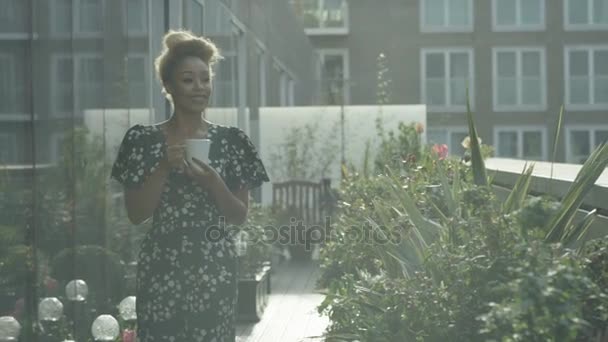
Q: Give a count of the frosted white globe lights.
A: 5